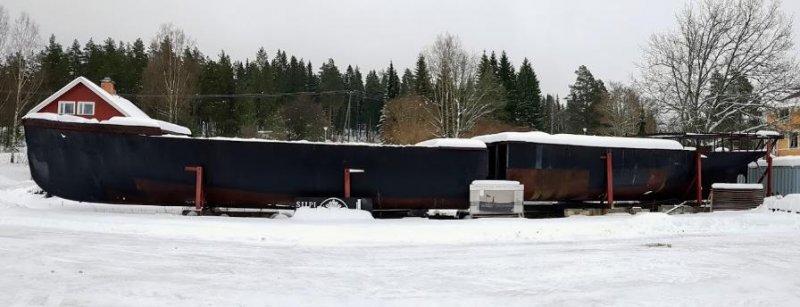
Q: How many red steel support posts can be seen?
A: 5